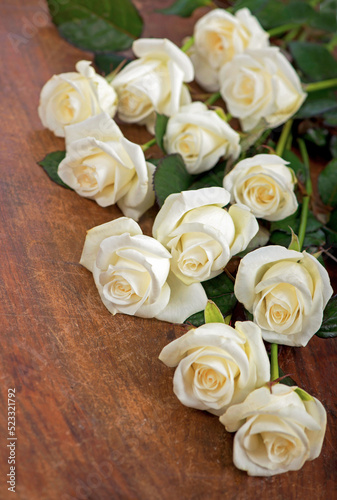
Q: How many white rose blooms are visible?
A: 12